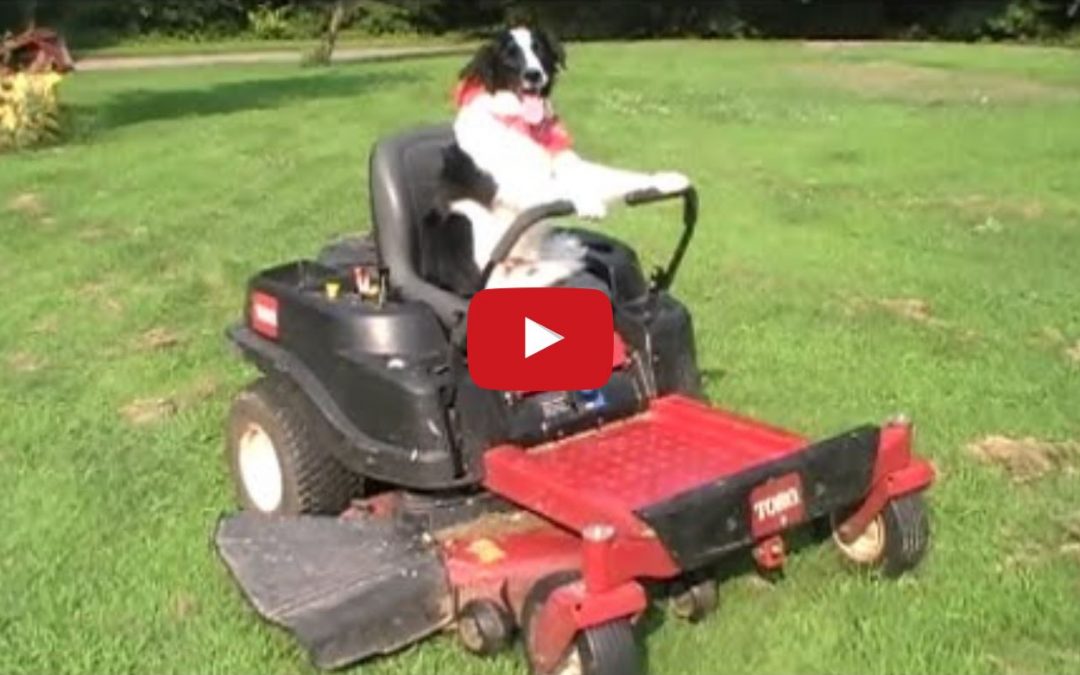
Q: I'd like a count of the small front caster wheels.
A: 2